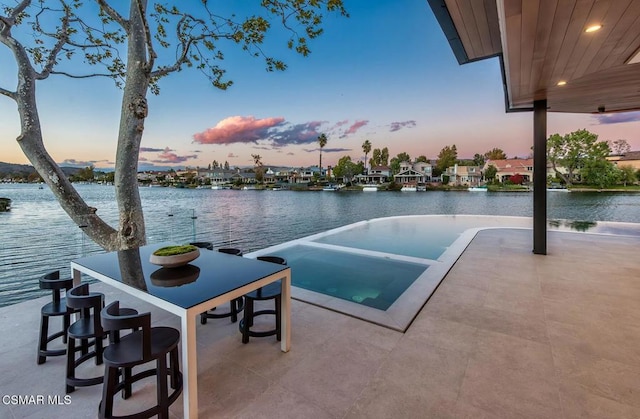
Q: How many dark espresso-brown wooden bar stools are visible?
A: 6